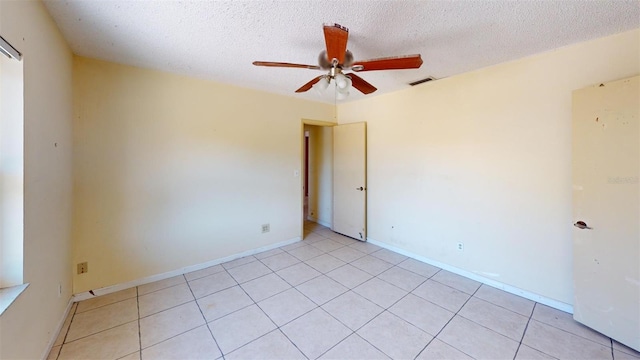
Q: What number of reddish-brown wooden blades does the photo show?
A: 5